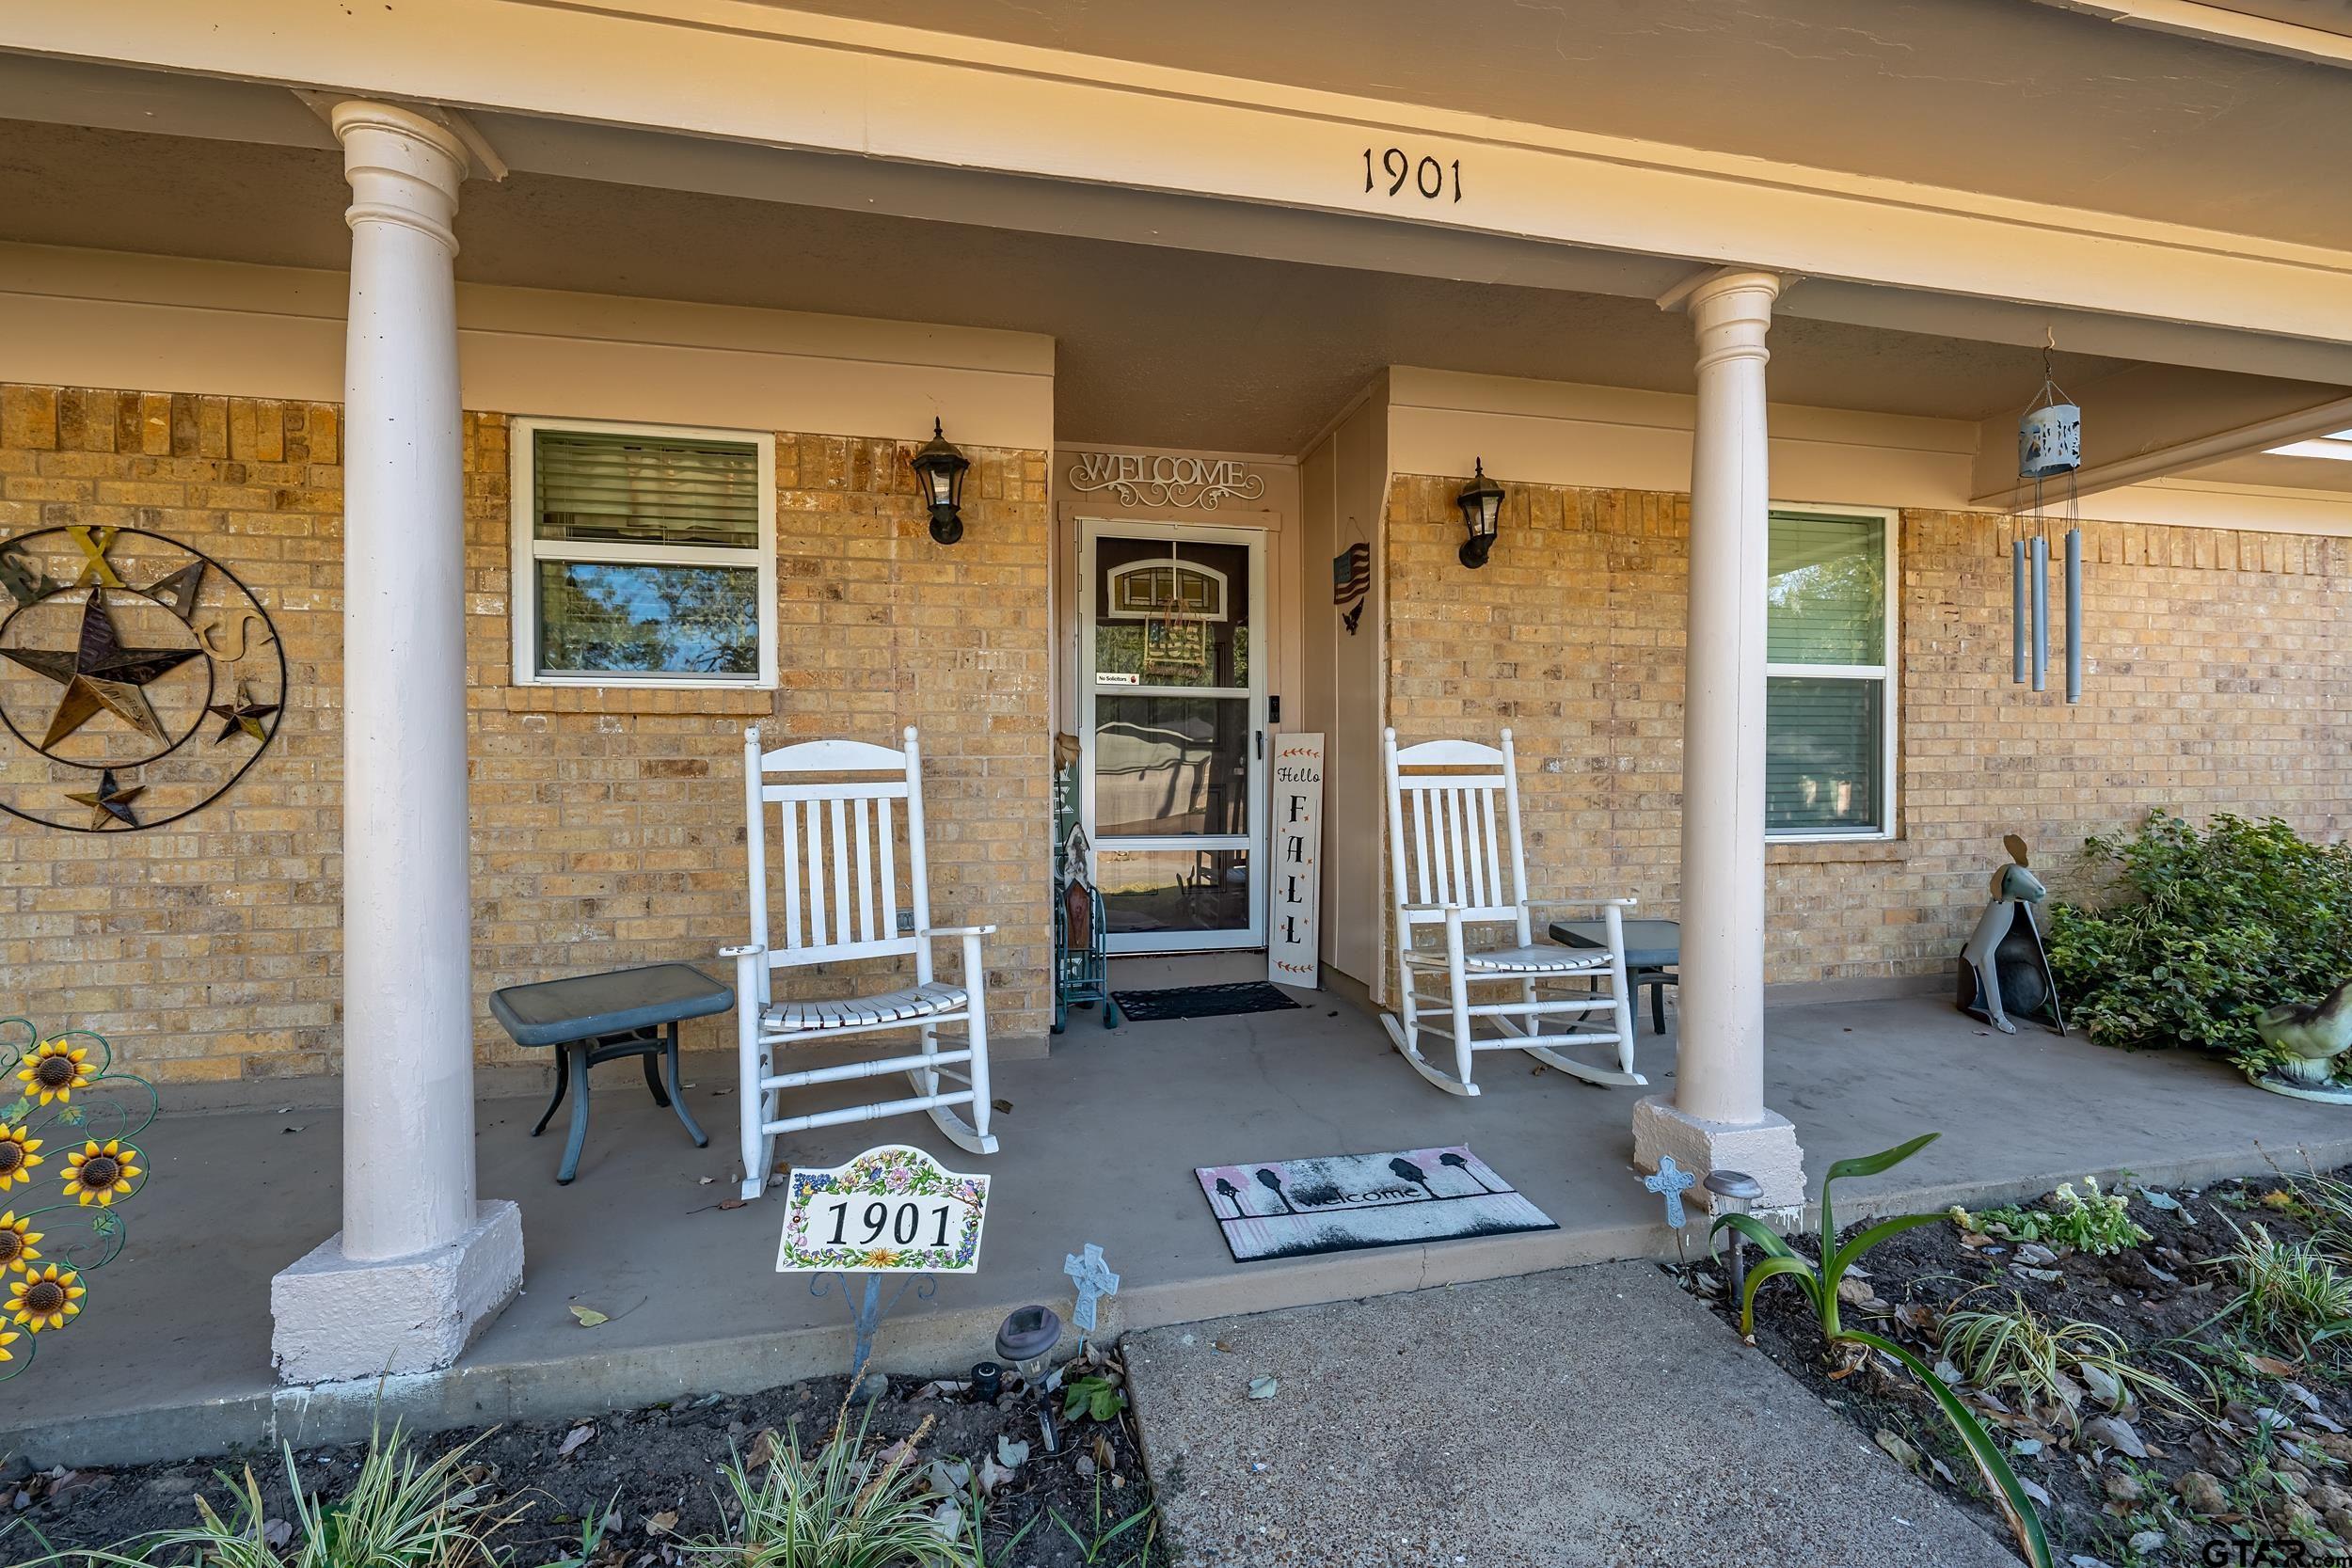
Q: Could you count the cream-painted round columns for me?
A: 2